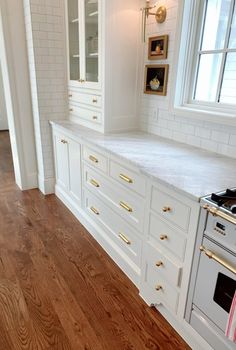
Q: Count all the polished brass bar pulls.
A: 6